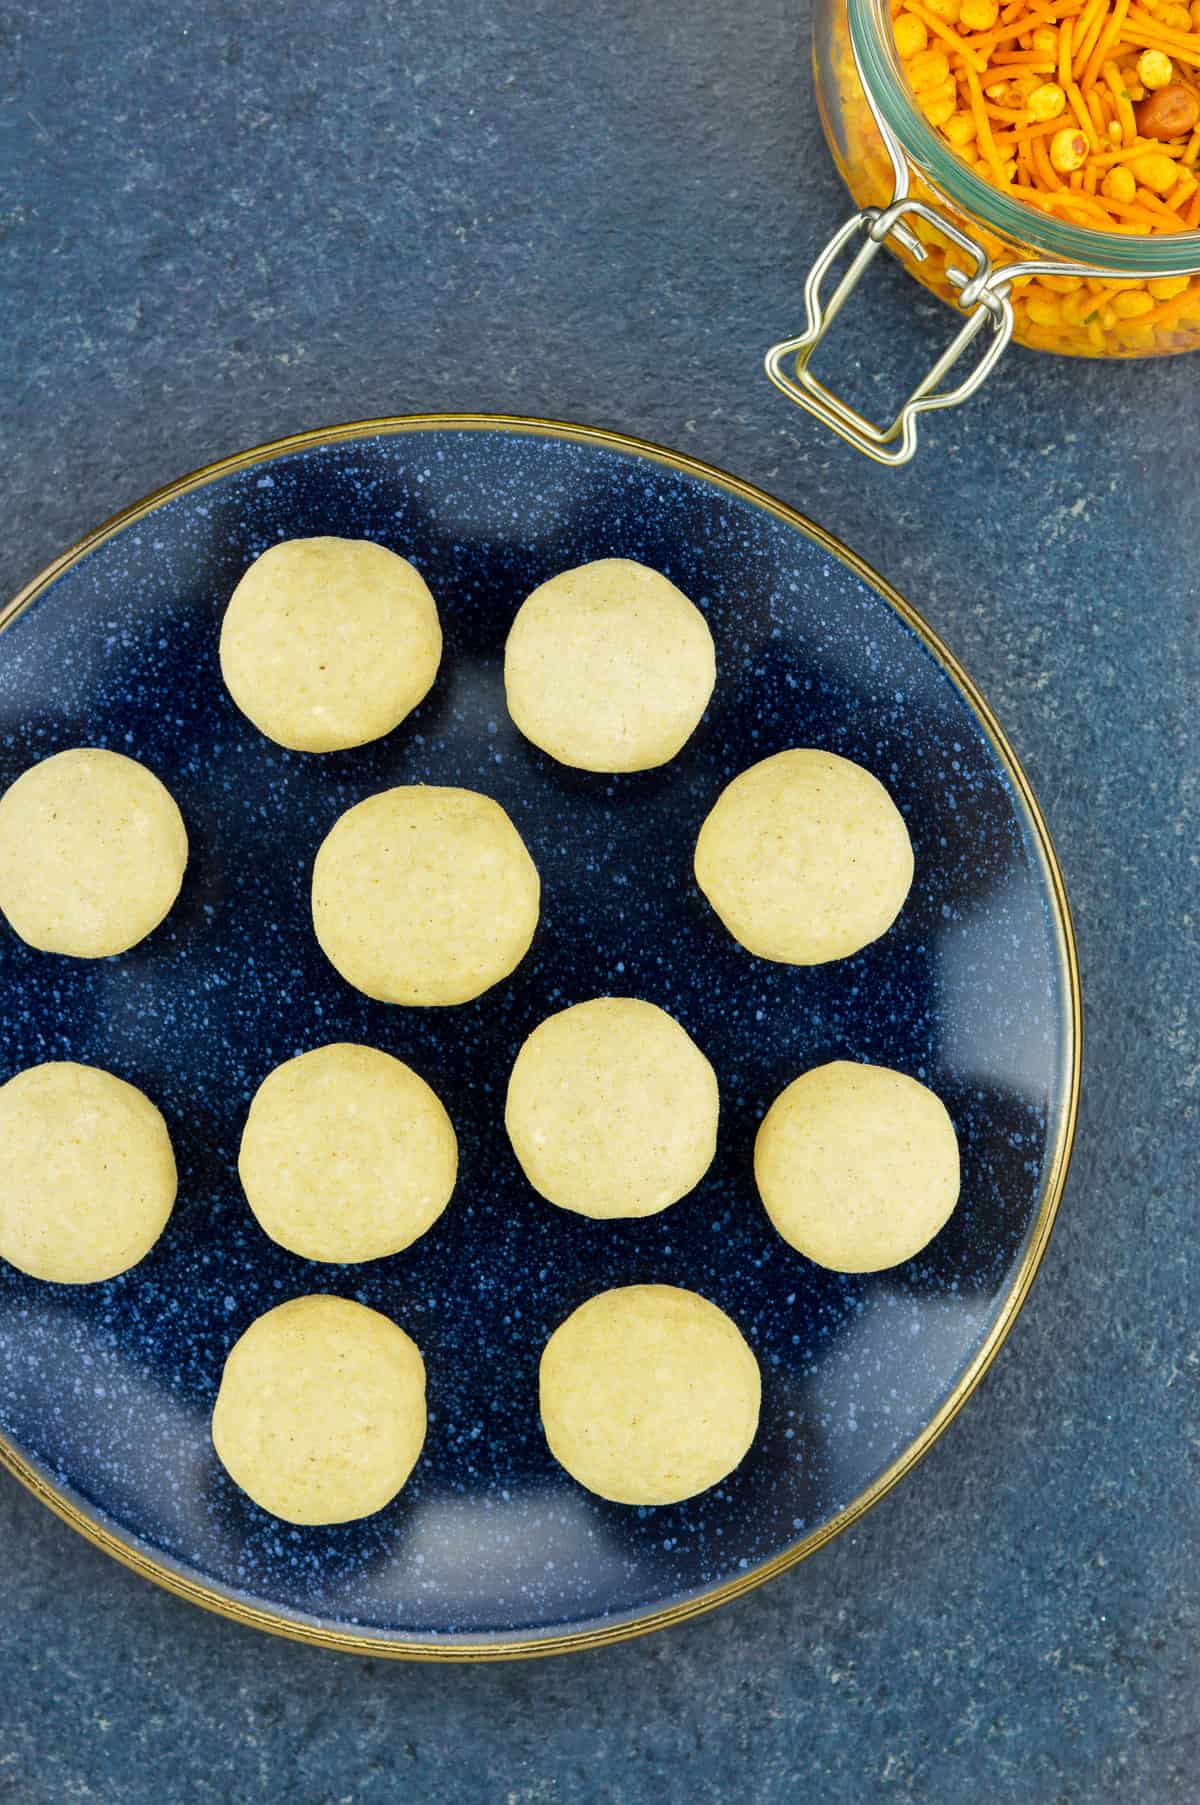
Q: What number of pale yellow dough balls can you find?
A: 11